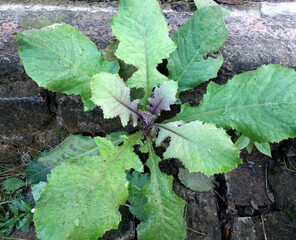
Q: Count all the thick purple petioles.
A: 3